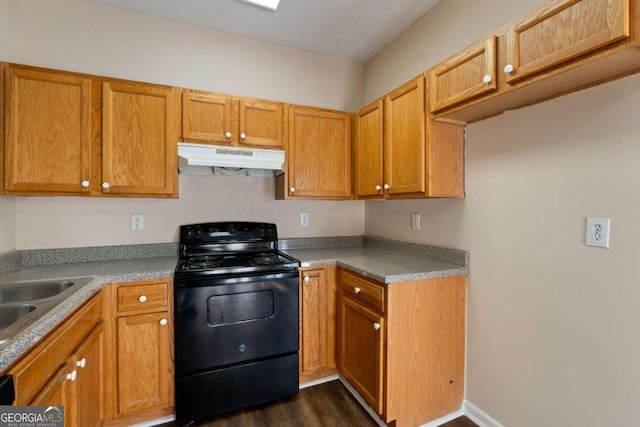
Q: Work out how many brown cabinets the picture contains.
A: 14